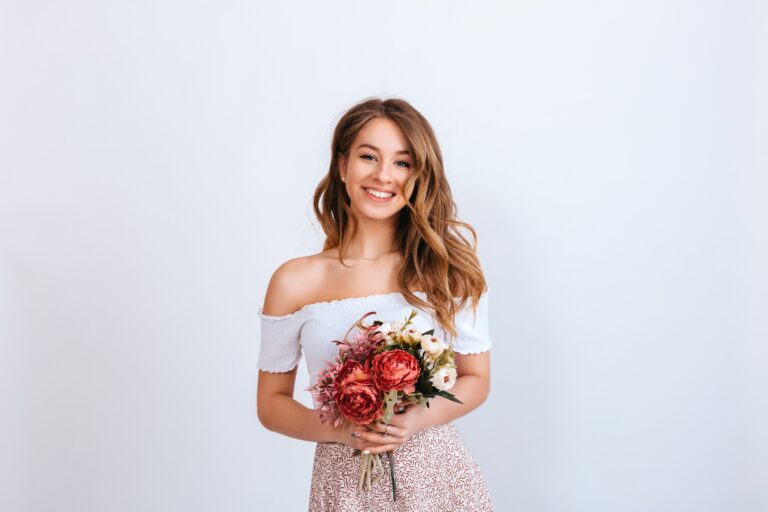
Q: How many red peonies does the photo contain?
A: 3